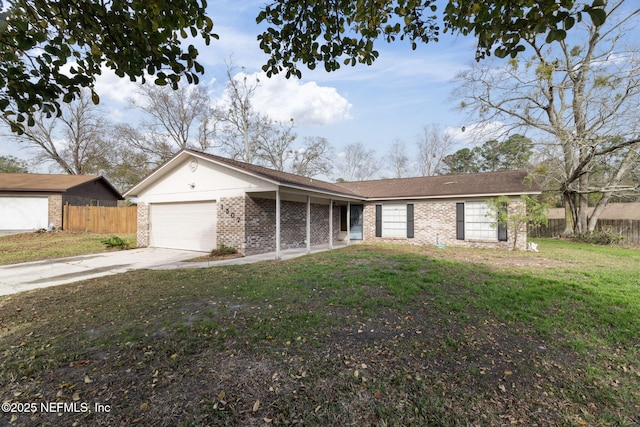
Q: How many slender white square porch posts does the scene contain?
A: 4